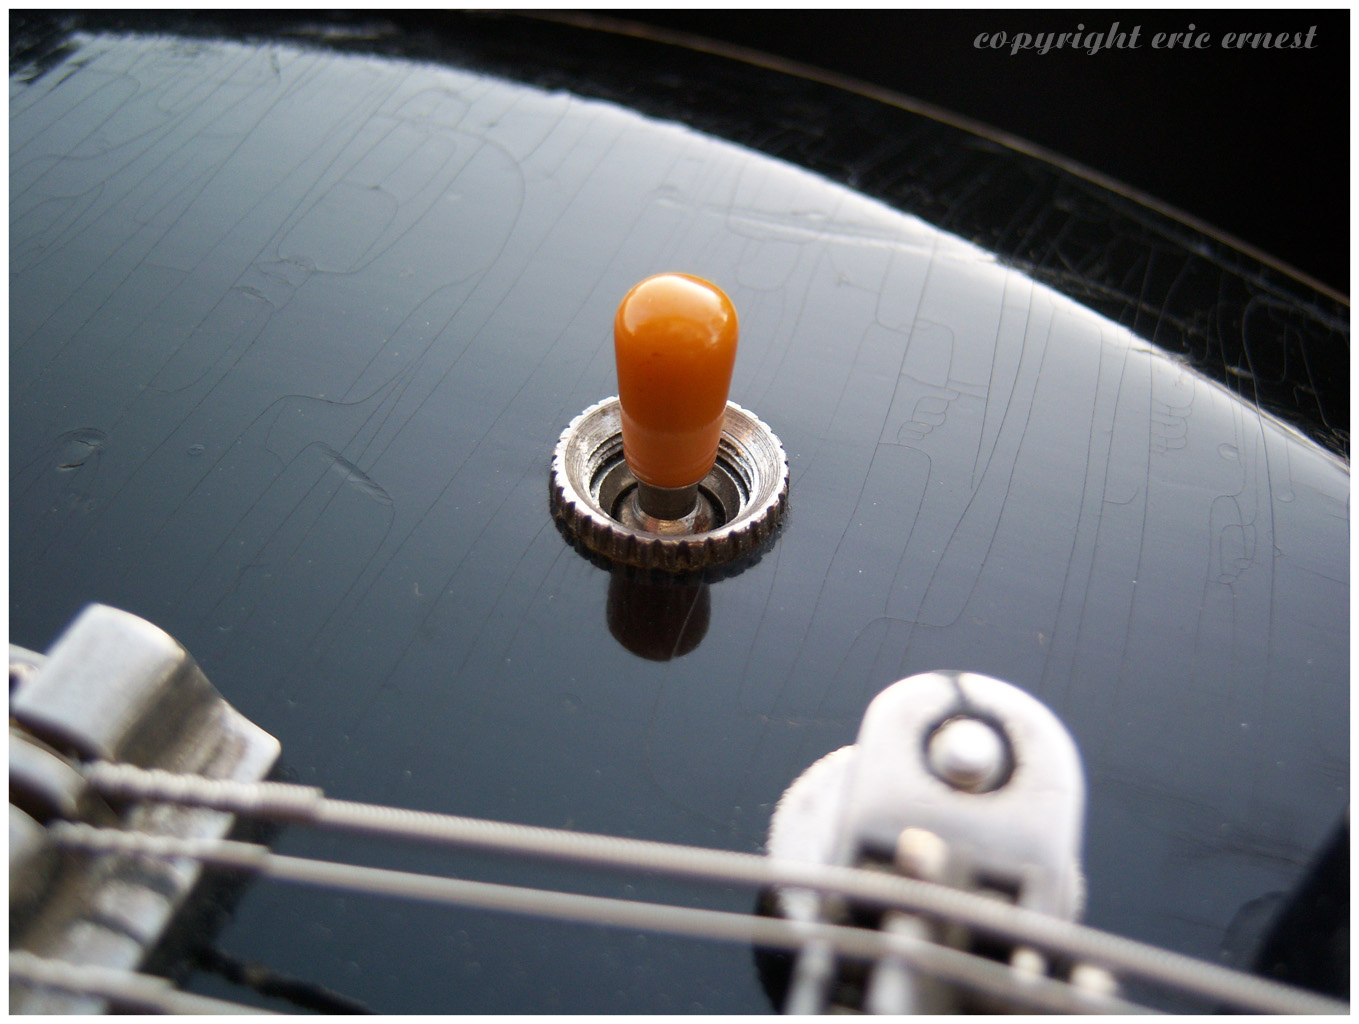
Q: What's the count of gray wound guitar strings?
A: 3